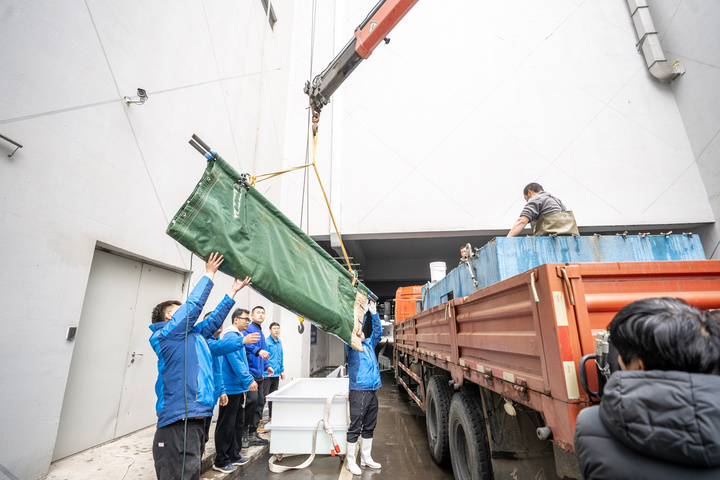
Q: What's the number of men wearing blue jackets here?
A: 6